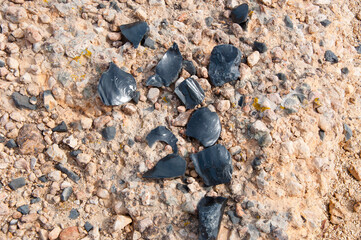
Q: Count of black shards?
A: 11